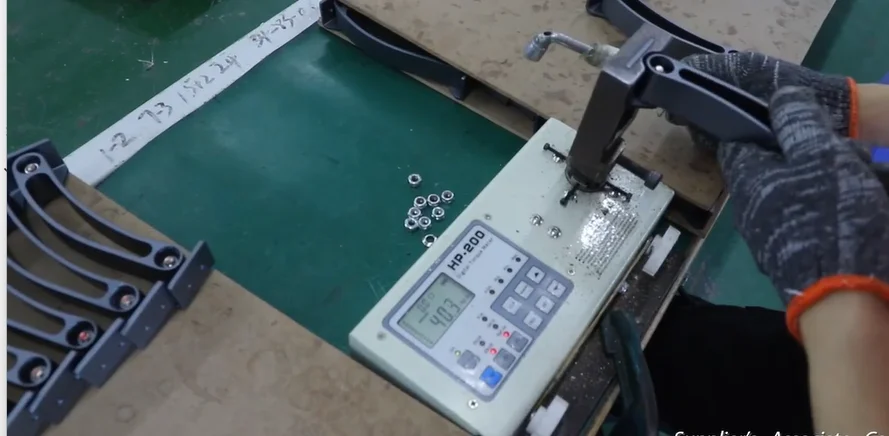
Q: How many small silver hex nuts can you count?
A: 9